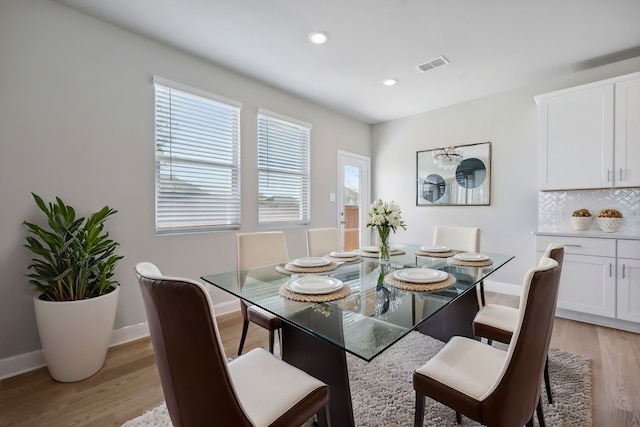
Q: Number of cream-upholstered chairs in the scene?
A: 6